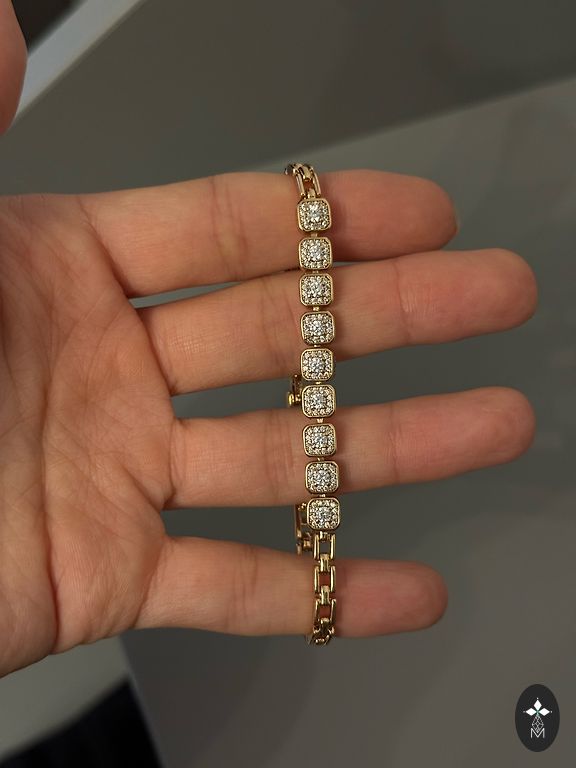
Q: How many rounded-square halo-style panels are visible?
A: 9